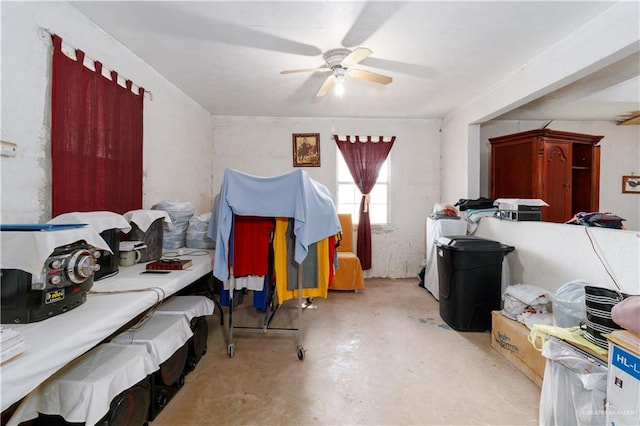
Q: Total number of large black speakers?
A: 3